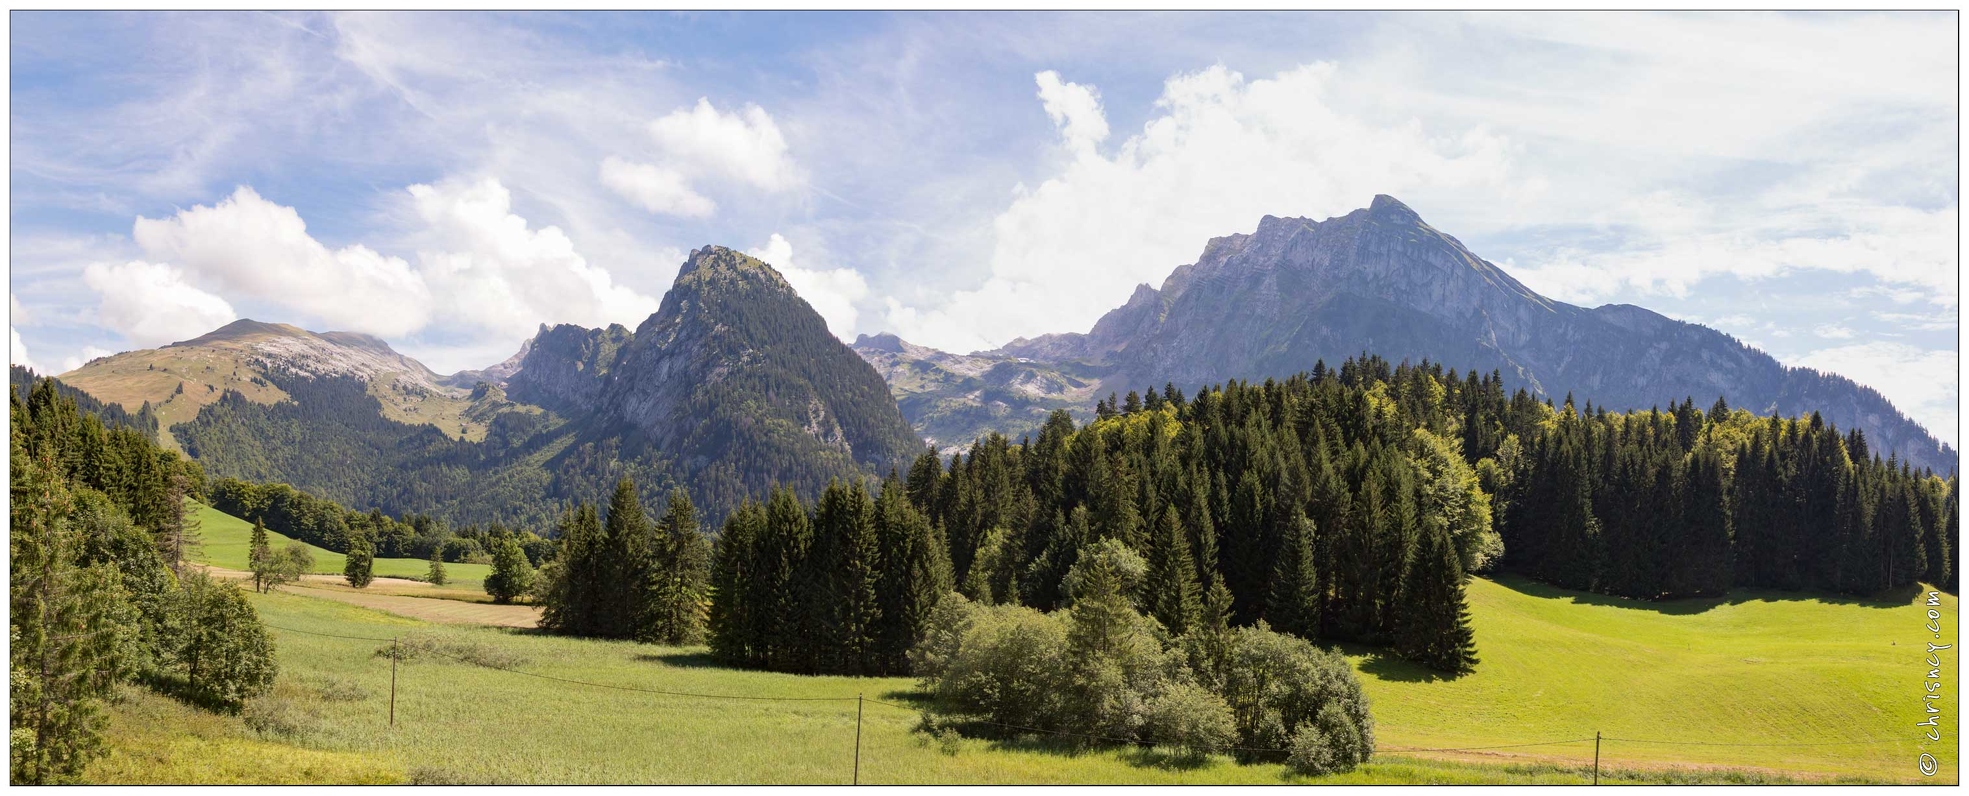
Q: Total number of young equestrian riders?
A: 0